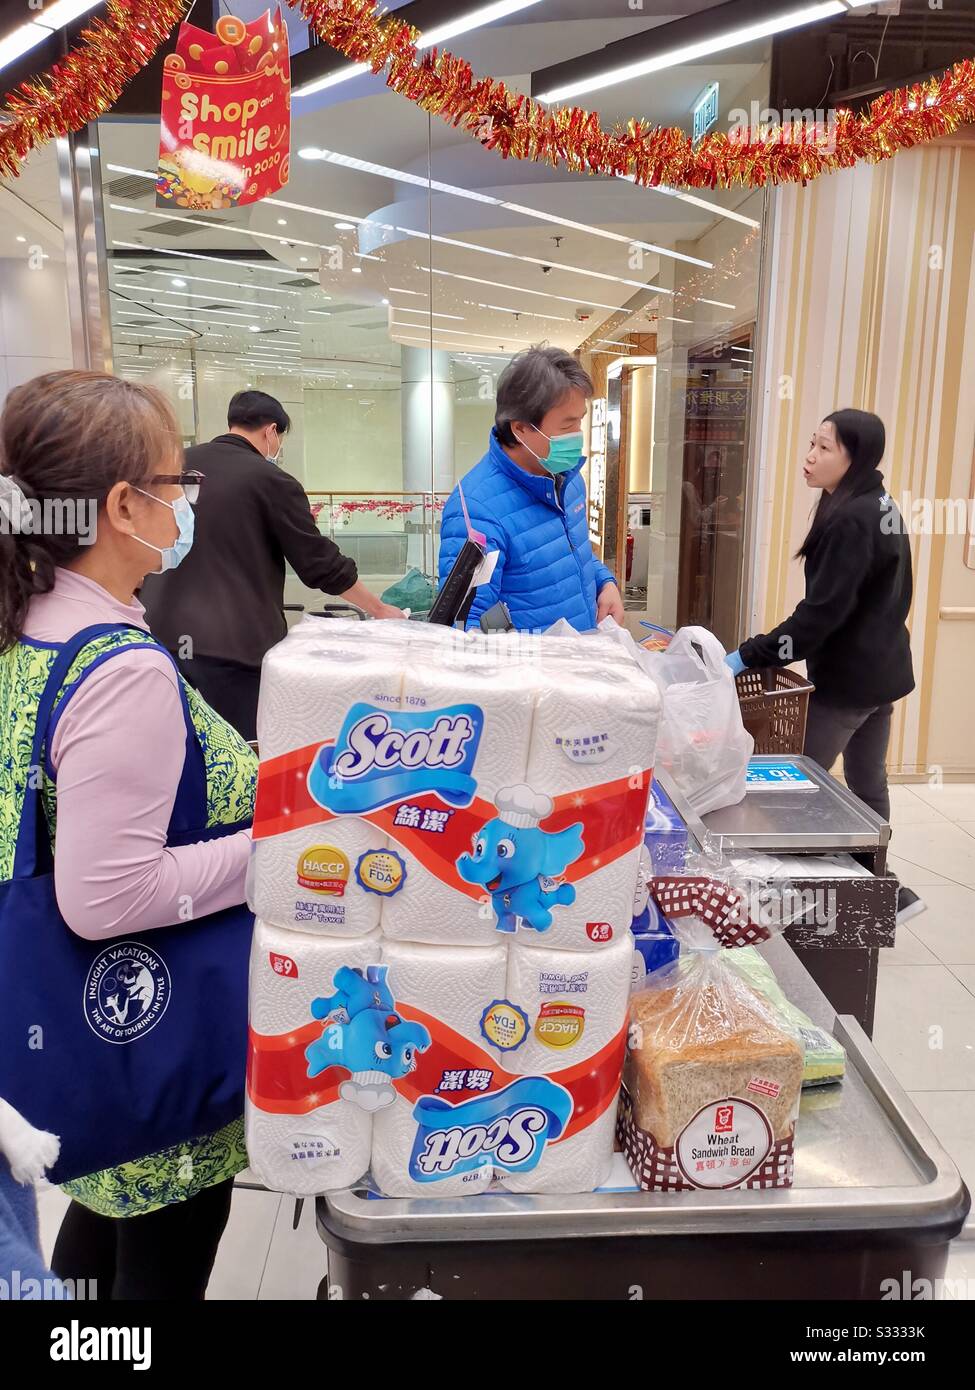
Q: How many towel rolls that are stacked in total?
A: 12